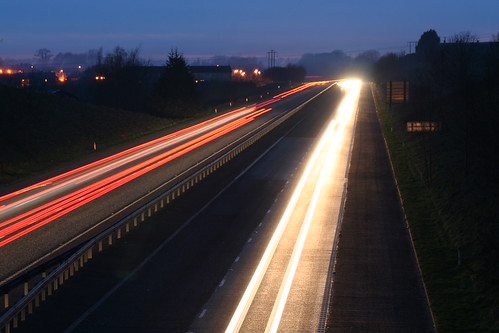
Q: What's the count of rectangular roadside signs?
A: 2